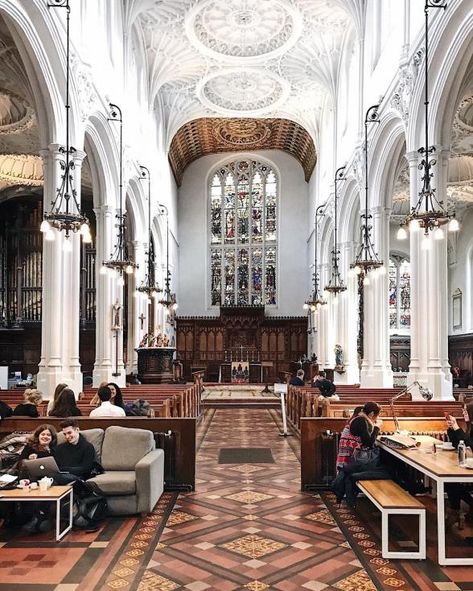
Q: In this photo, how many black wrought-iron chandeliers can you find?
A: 8